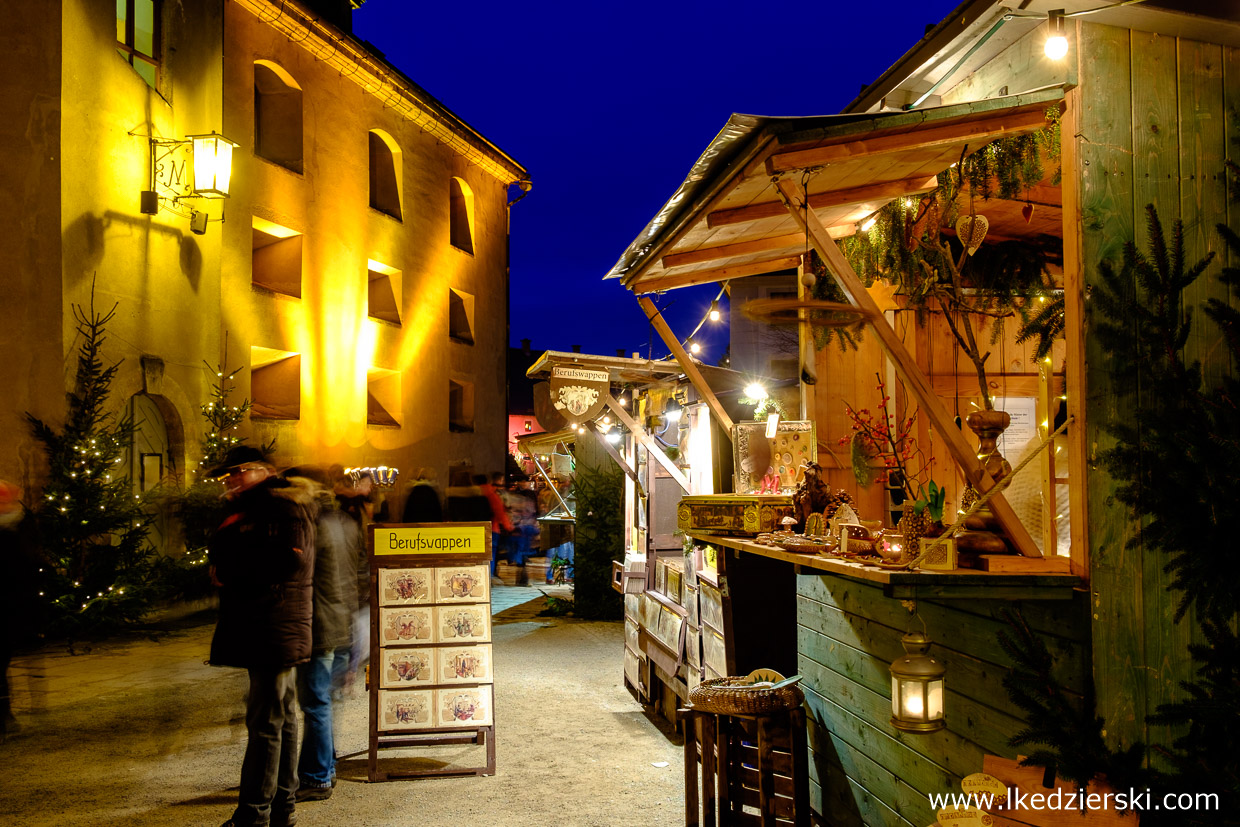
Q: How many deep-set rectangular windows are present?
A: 6